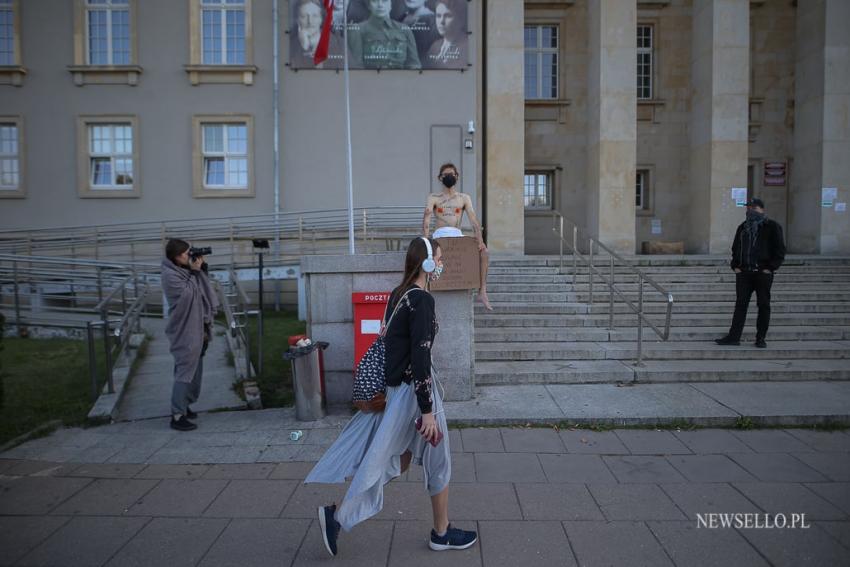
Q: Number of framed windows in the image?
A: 10